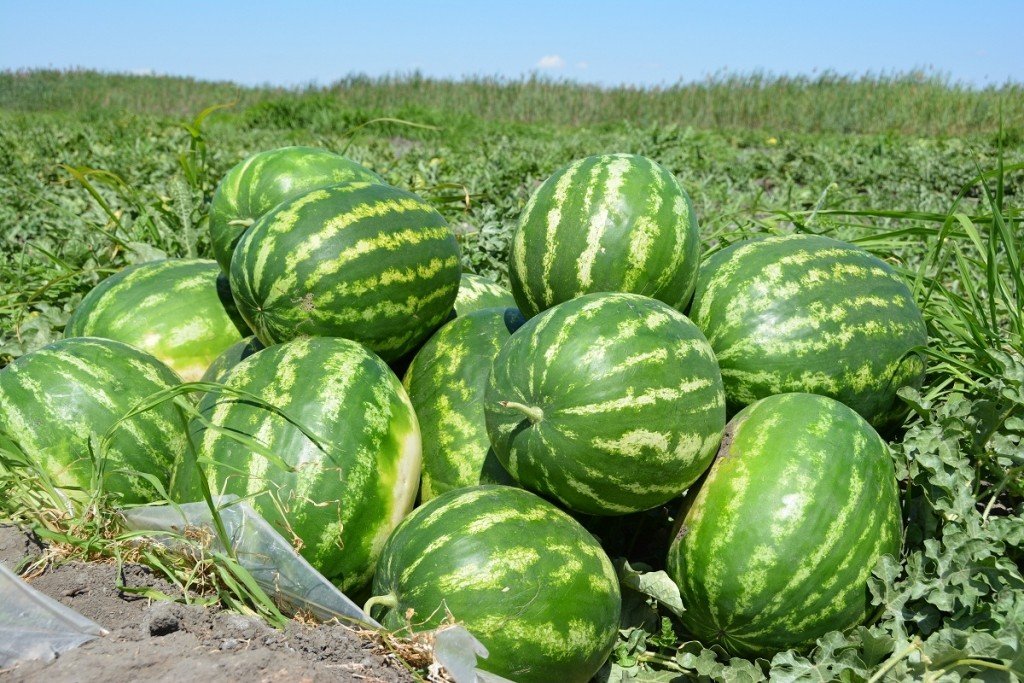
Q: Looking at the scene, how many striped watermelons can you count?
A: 13